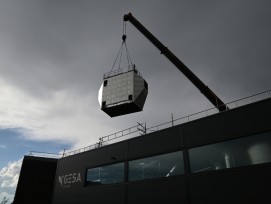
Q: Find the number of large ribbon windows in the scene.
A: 3